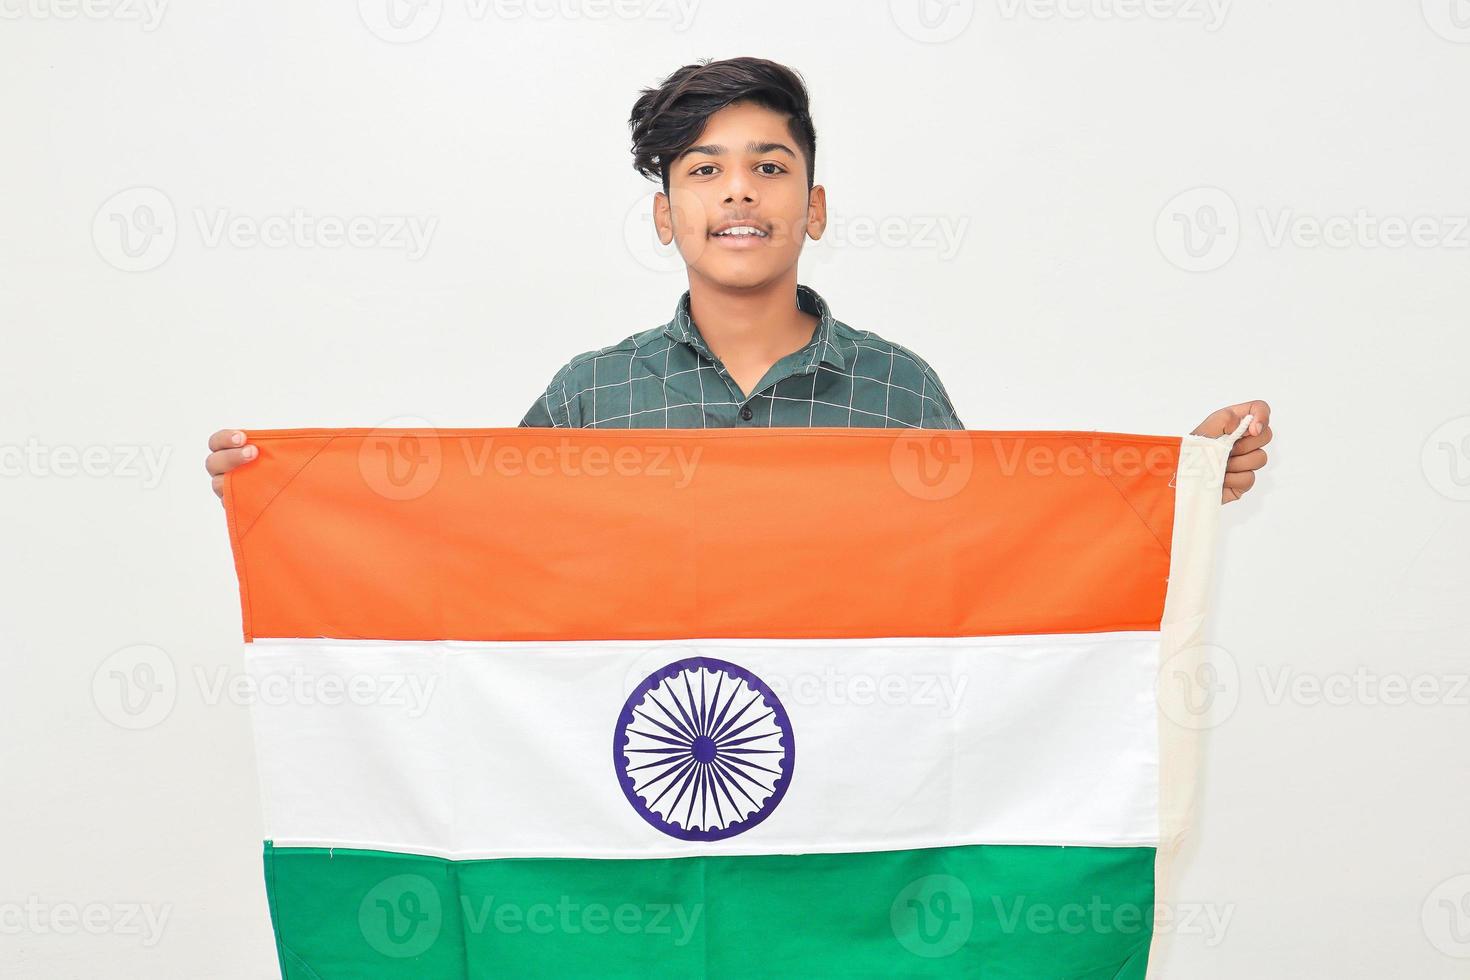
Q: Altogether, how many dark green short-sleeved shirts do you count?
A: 1